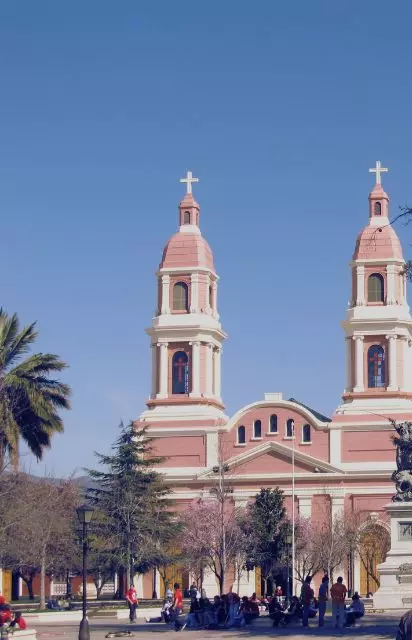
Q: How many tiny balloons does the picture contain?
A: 0